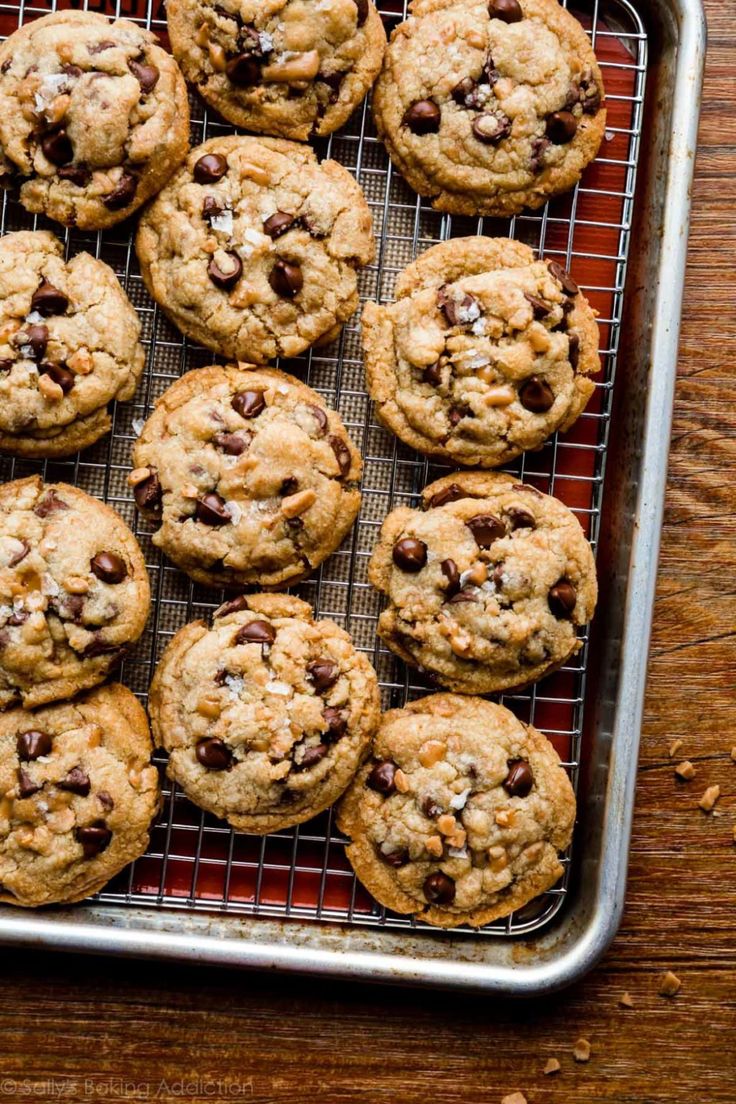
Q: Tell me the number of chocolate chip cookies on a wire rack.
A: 12